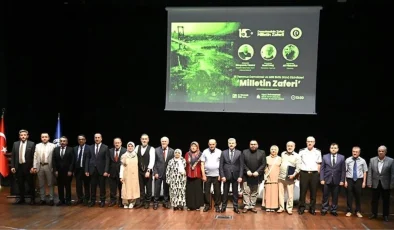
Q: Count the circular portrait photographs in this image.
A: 3